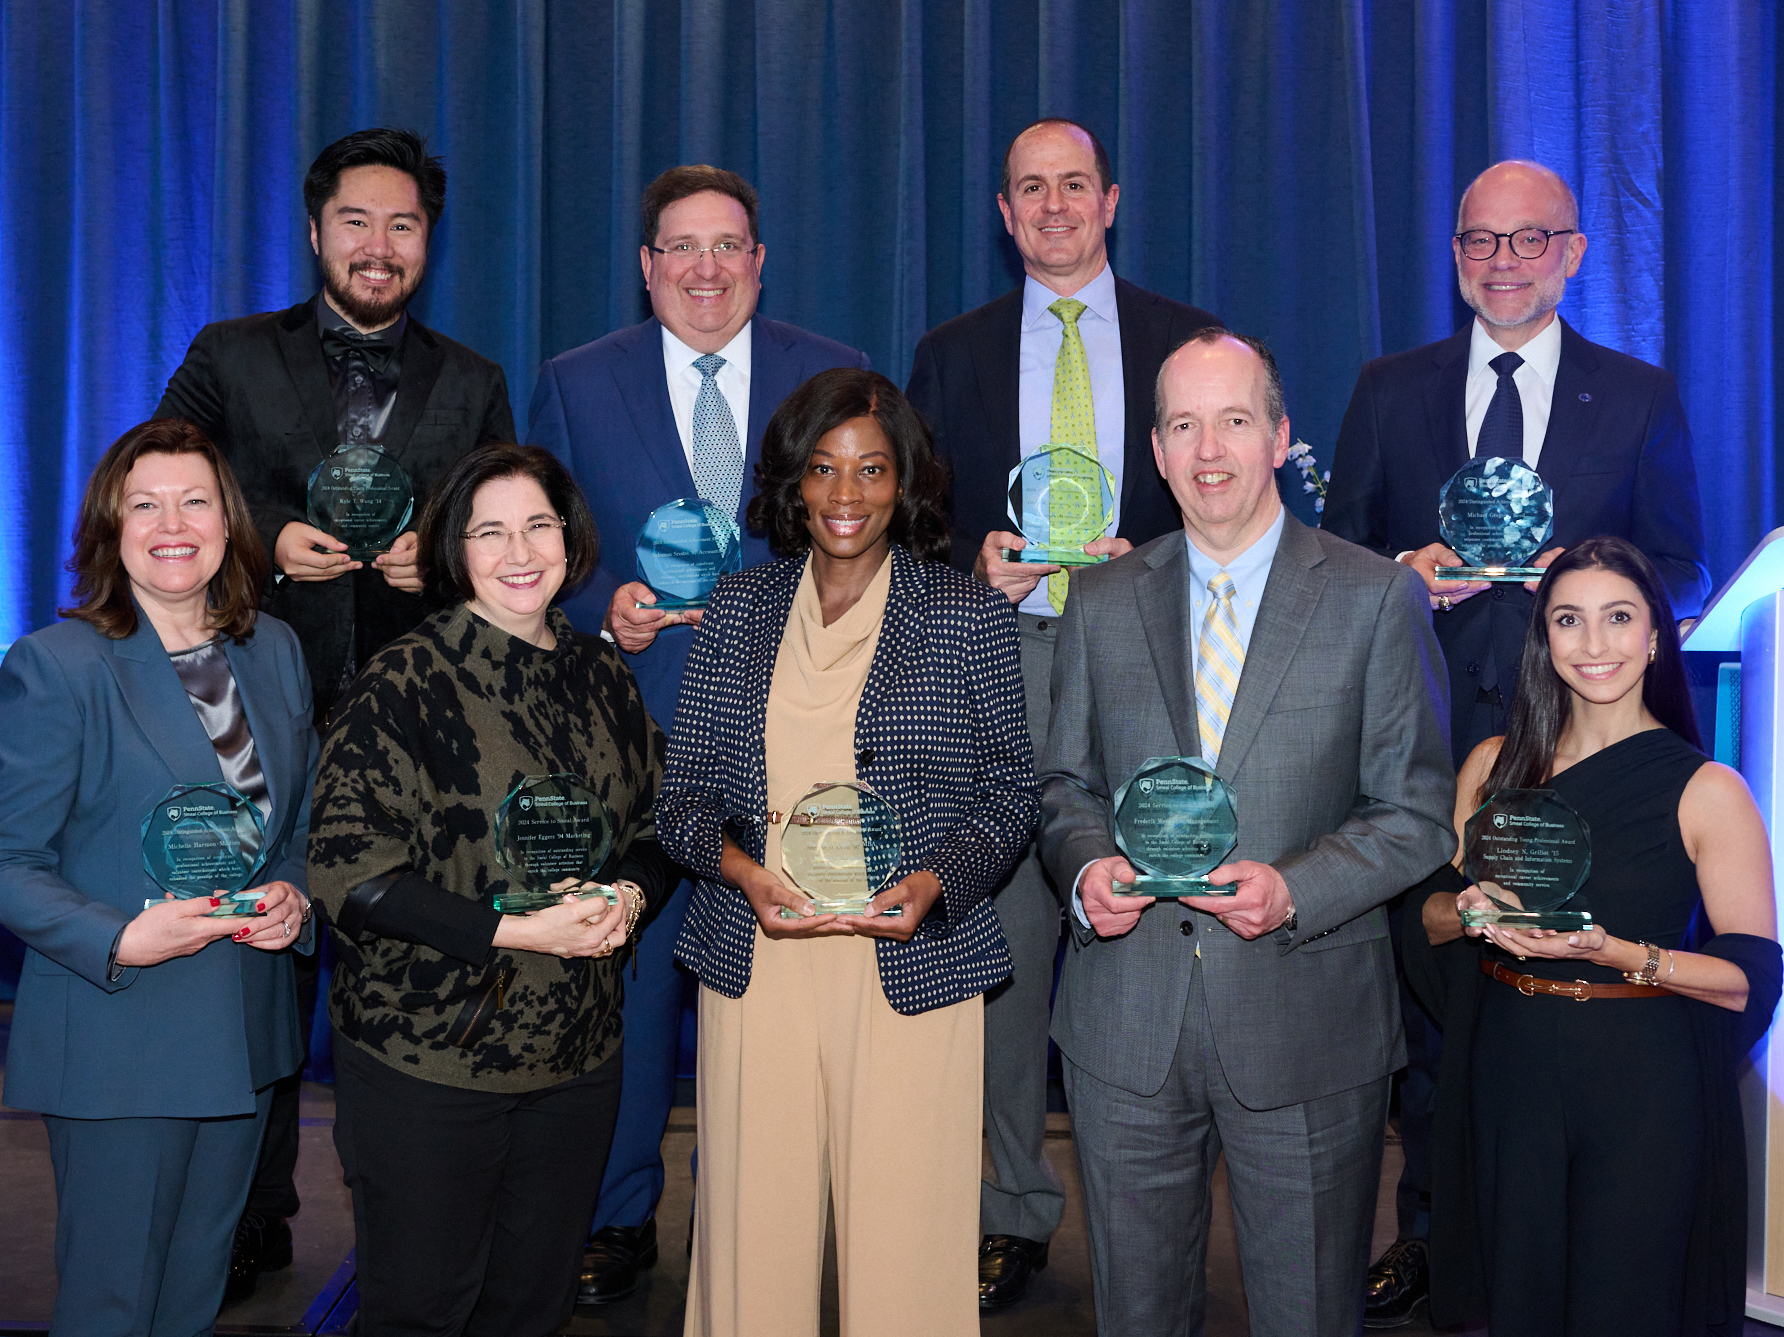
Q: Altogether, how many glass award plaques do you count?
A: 9